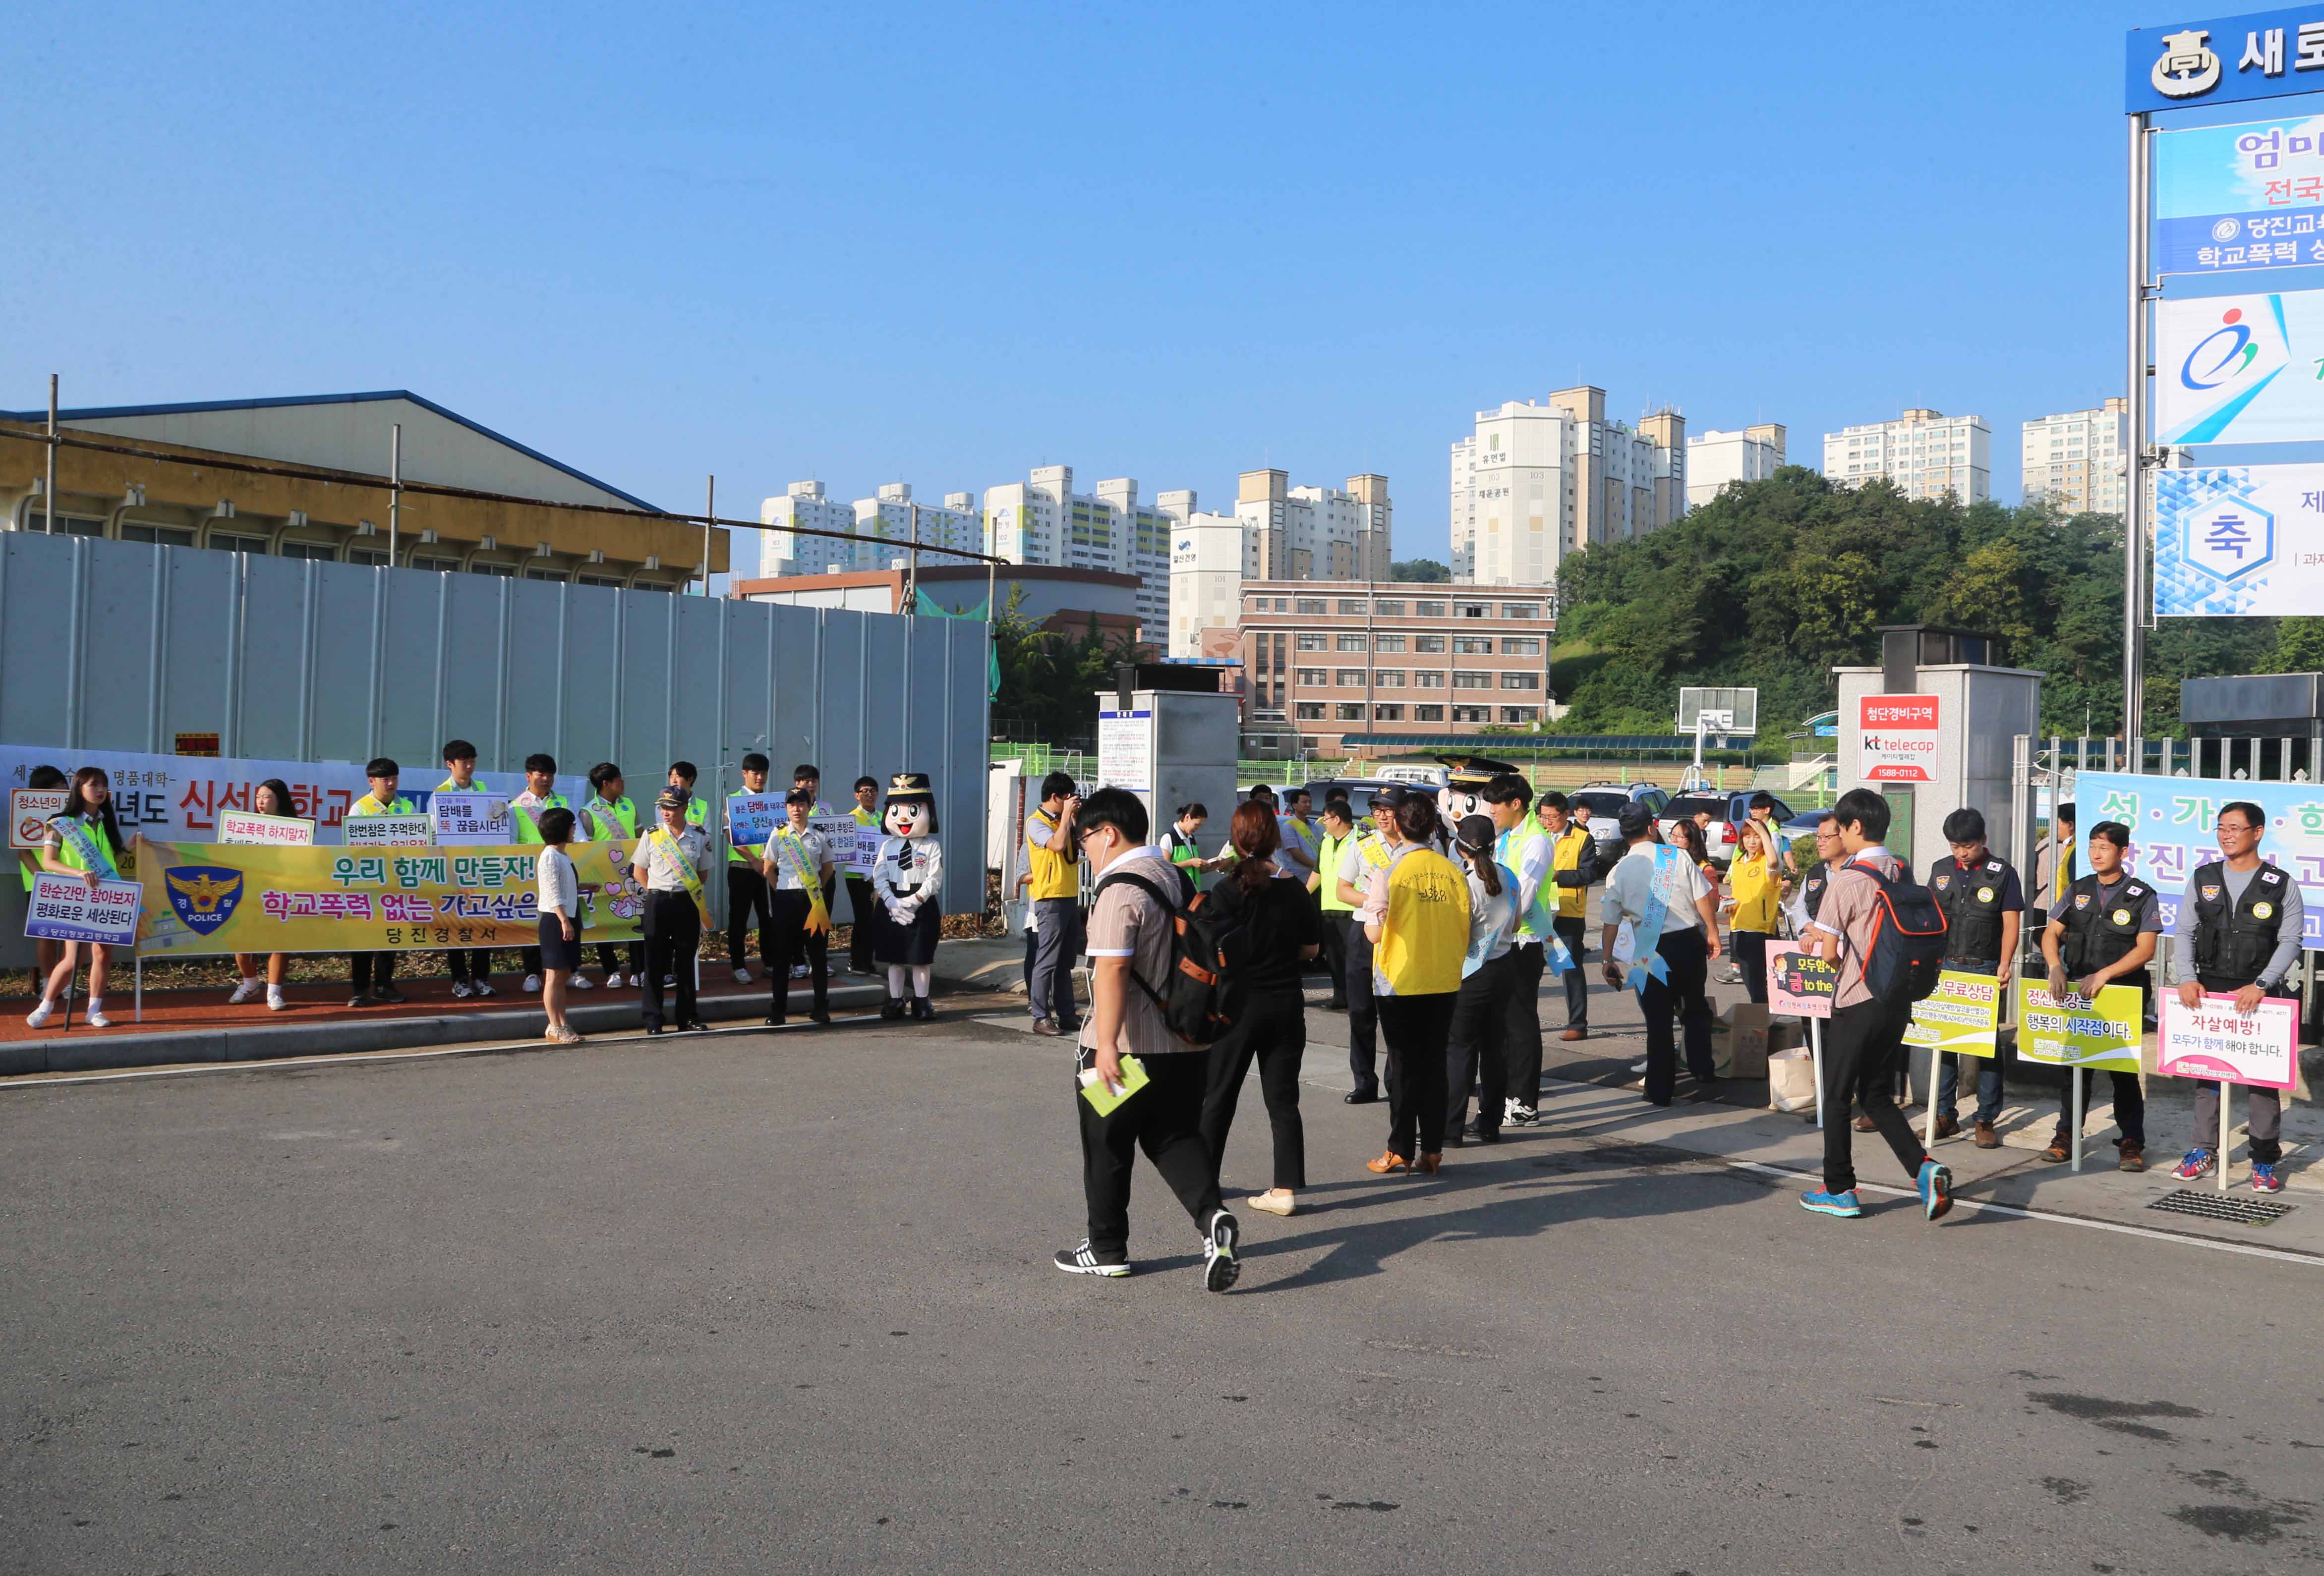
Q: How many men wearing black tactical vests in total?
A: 4